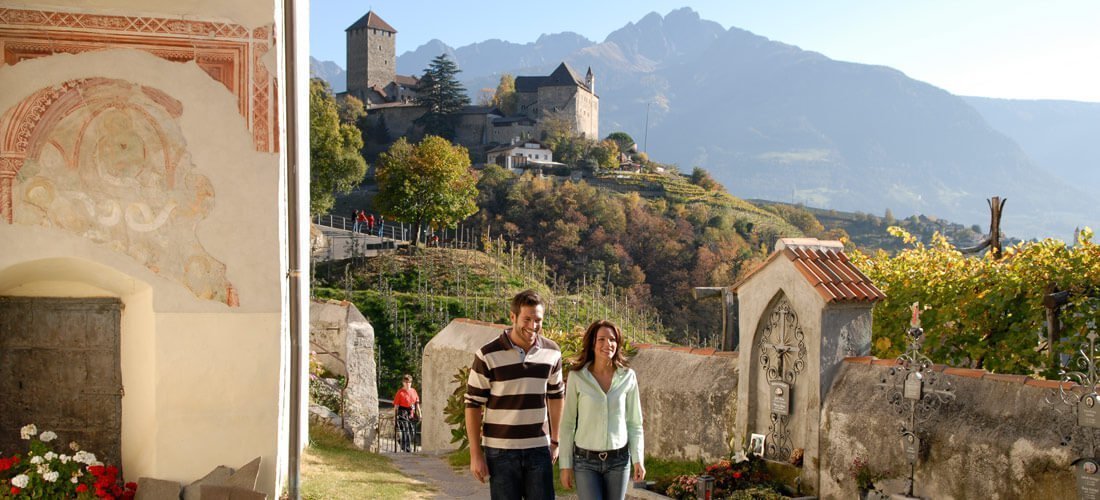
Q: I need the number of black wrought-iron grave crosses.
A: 3